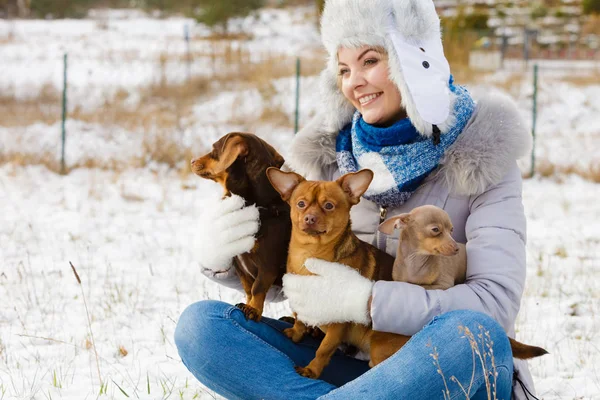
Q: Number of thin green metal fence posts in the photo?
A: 3